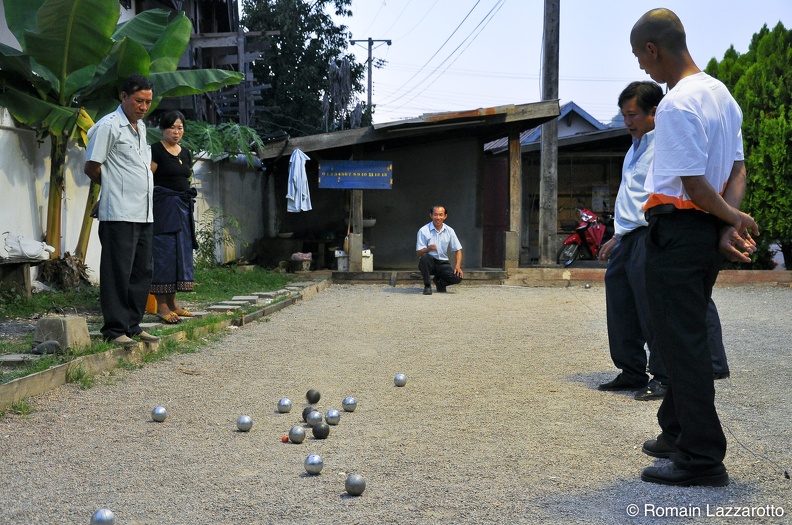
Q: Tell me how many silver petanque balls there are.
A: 11